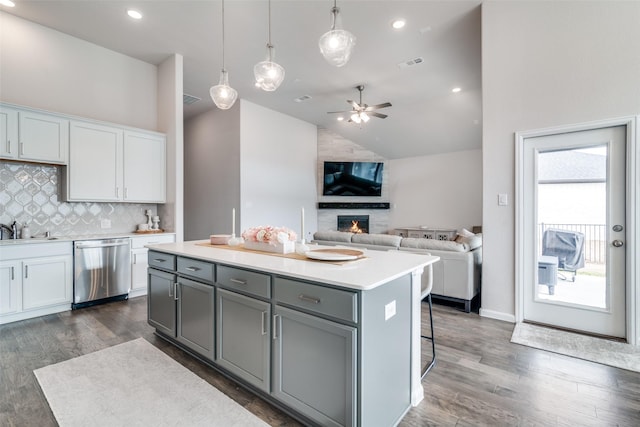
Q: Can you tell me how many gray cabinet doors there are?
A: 4